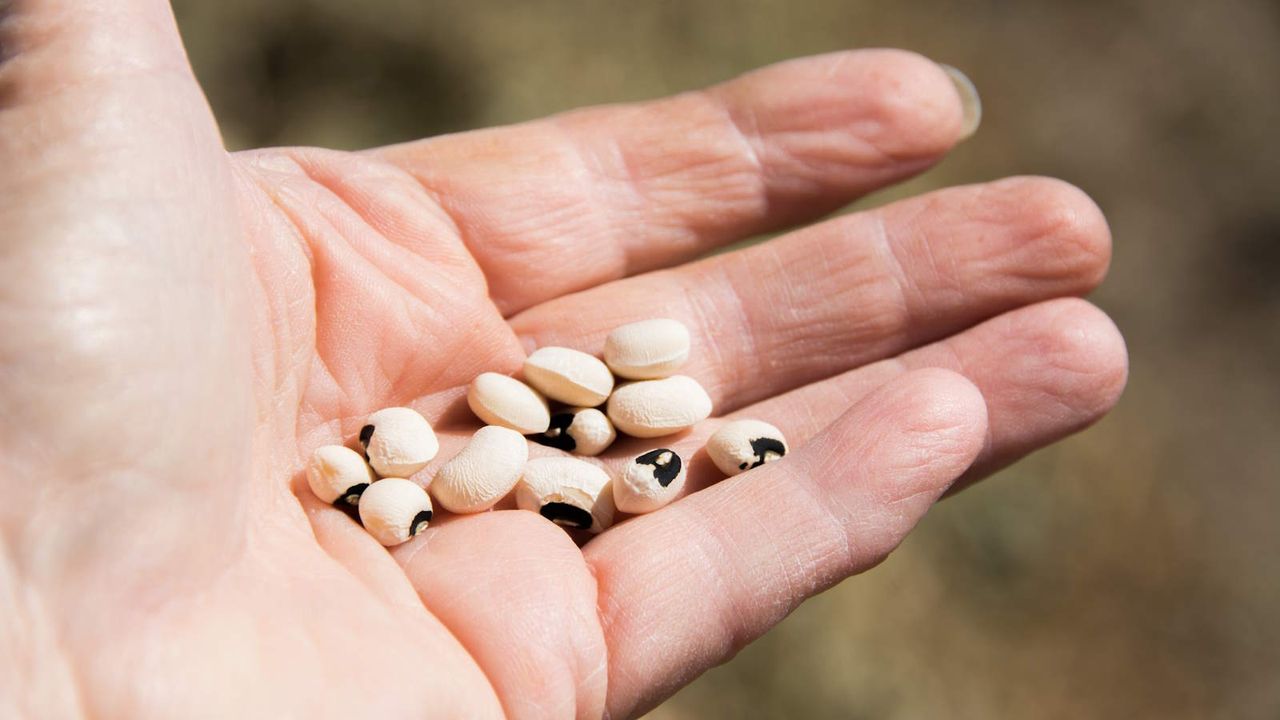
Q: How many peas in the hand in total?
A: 12